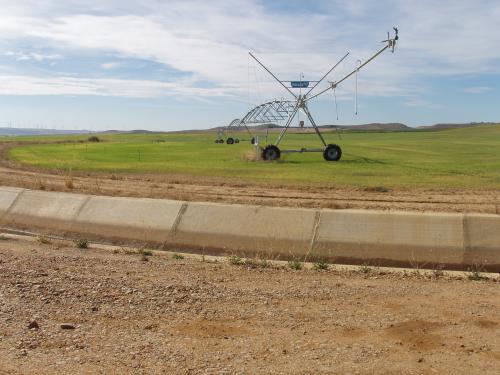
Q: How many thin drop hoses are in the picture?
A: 2